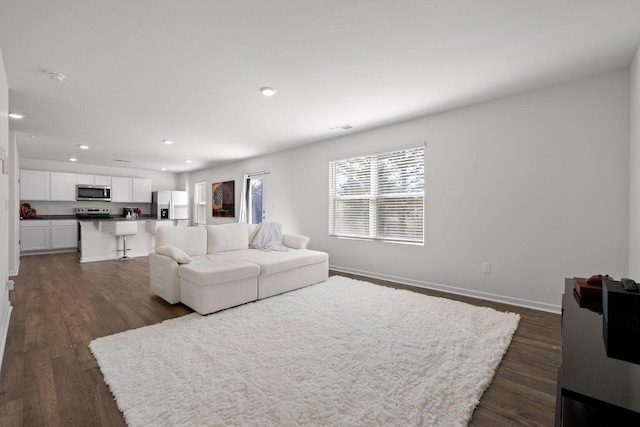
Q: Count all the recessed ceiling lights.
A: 7